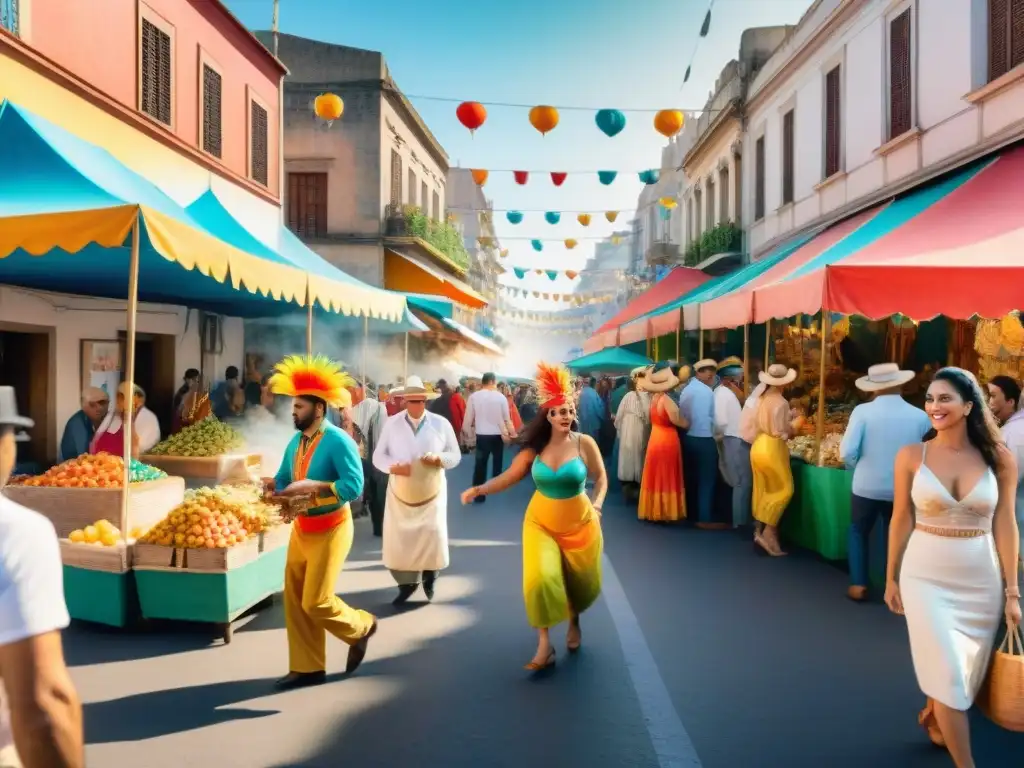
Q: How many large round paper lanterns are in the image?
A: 5